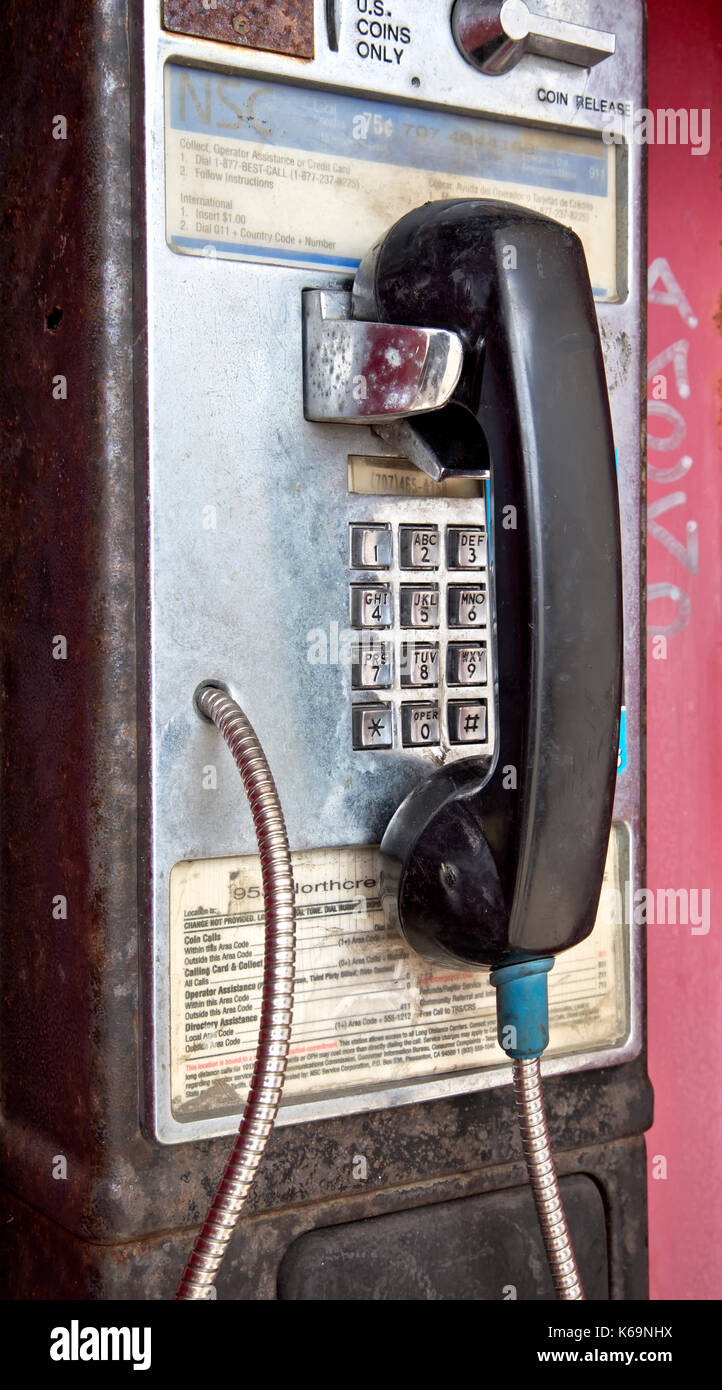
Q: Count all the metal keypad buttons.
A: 12